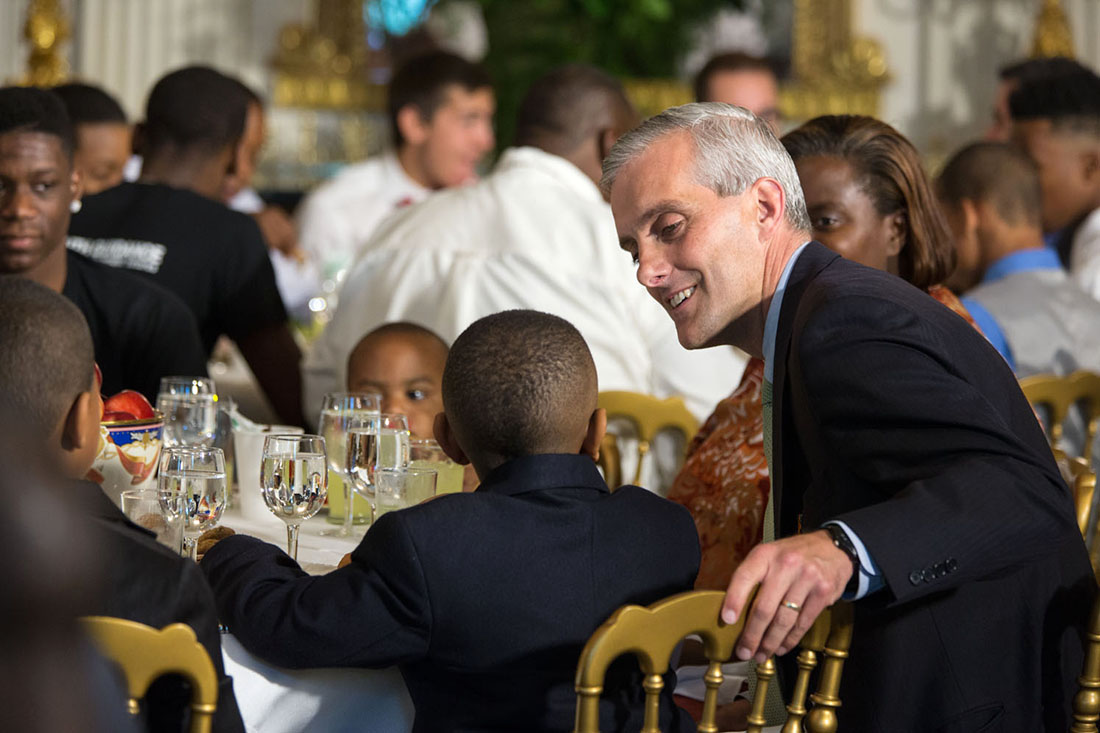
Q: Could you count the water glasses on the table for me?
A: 5